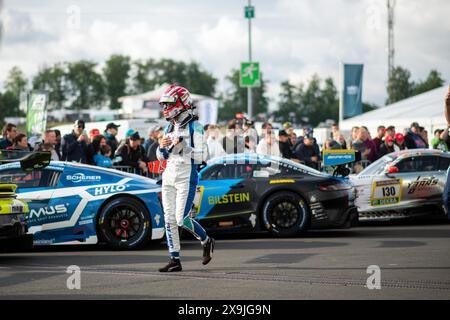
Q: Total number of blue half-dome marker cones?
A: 0